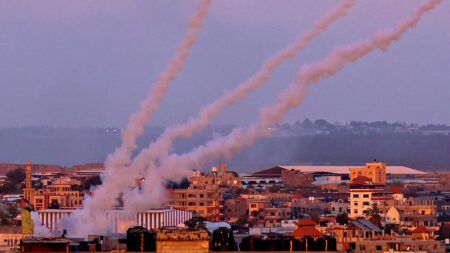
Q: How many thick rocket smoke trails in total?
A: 3